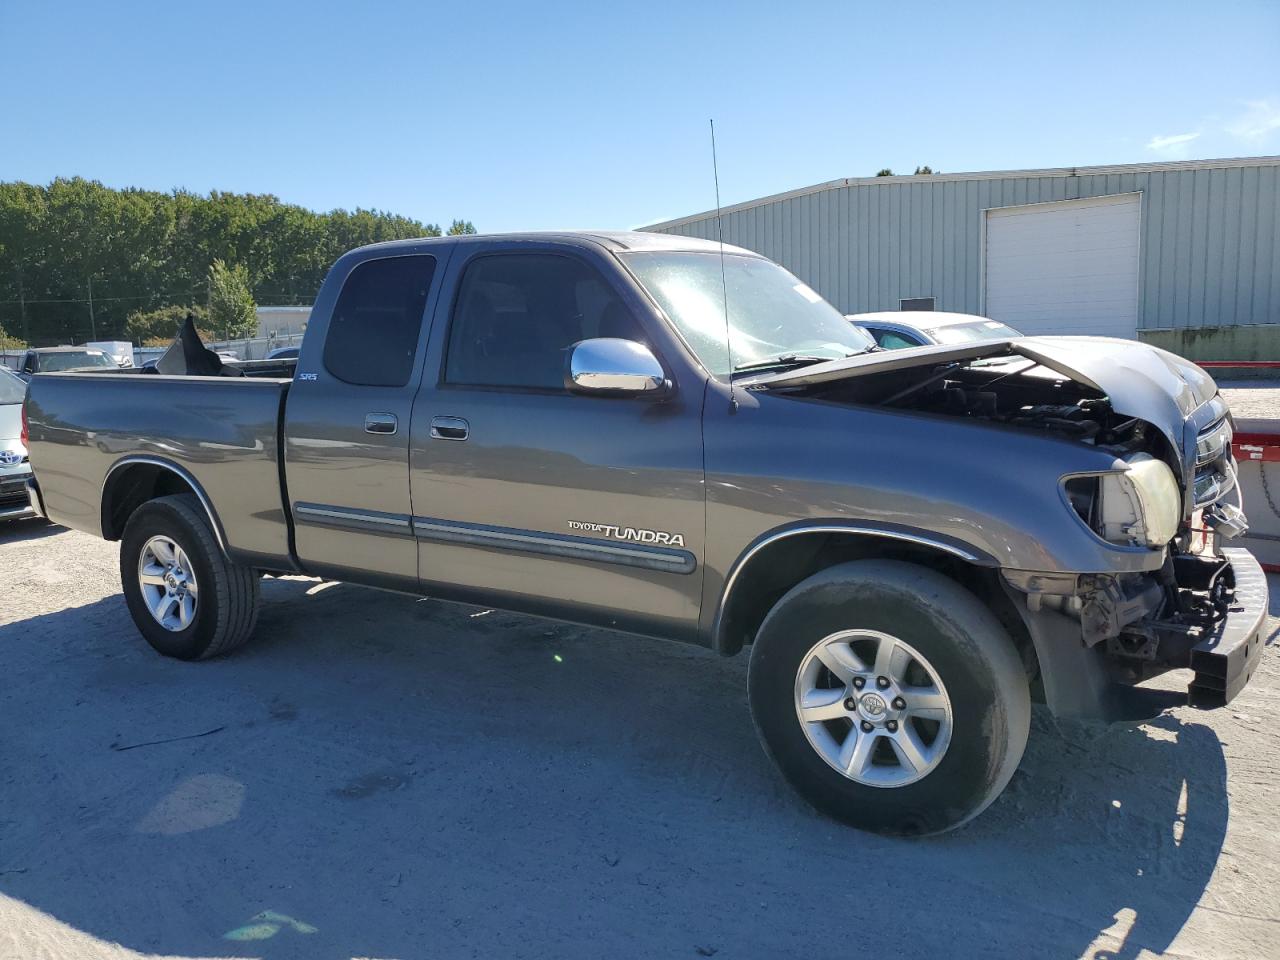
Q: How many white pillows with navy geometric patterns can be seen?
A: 0